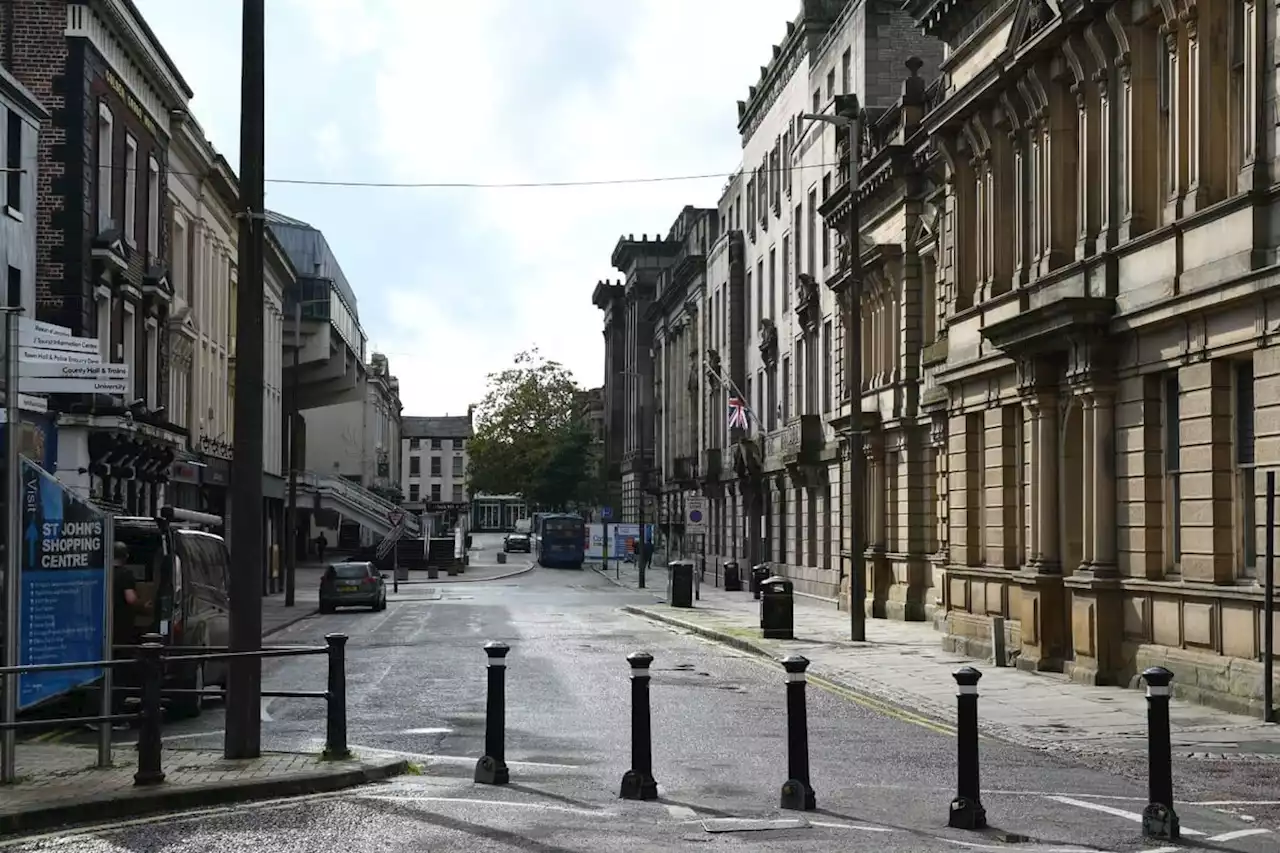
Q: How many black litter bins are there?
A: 4